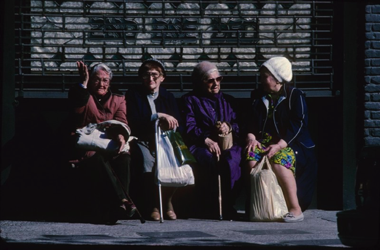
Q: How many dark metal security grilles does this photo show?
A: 1